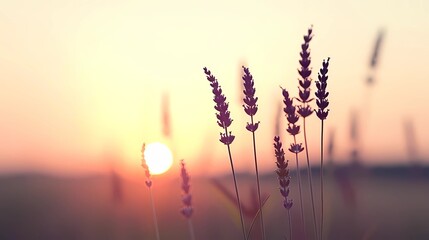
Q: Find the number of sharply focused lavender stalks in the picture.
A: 6